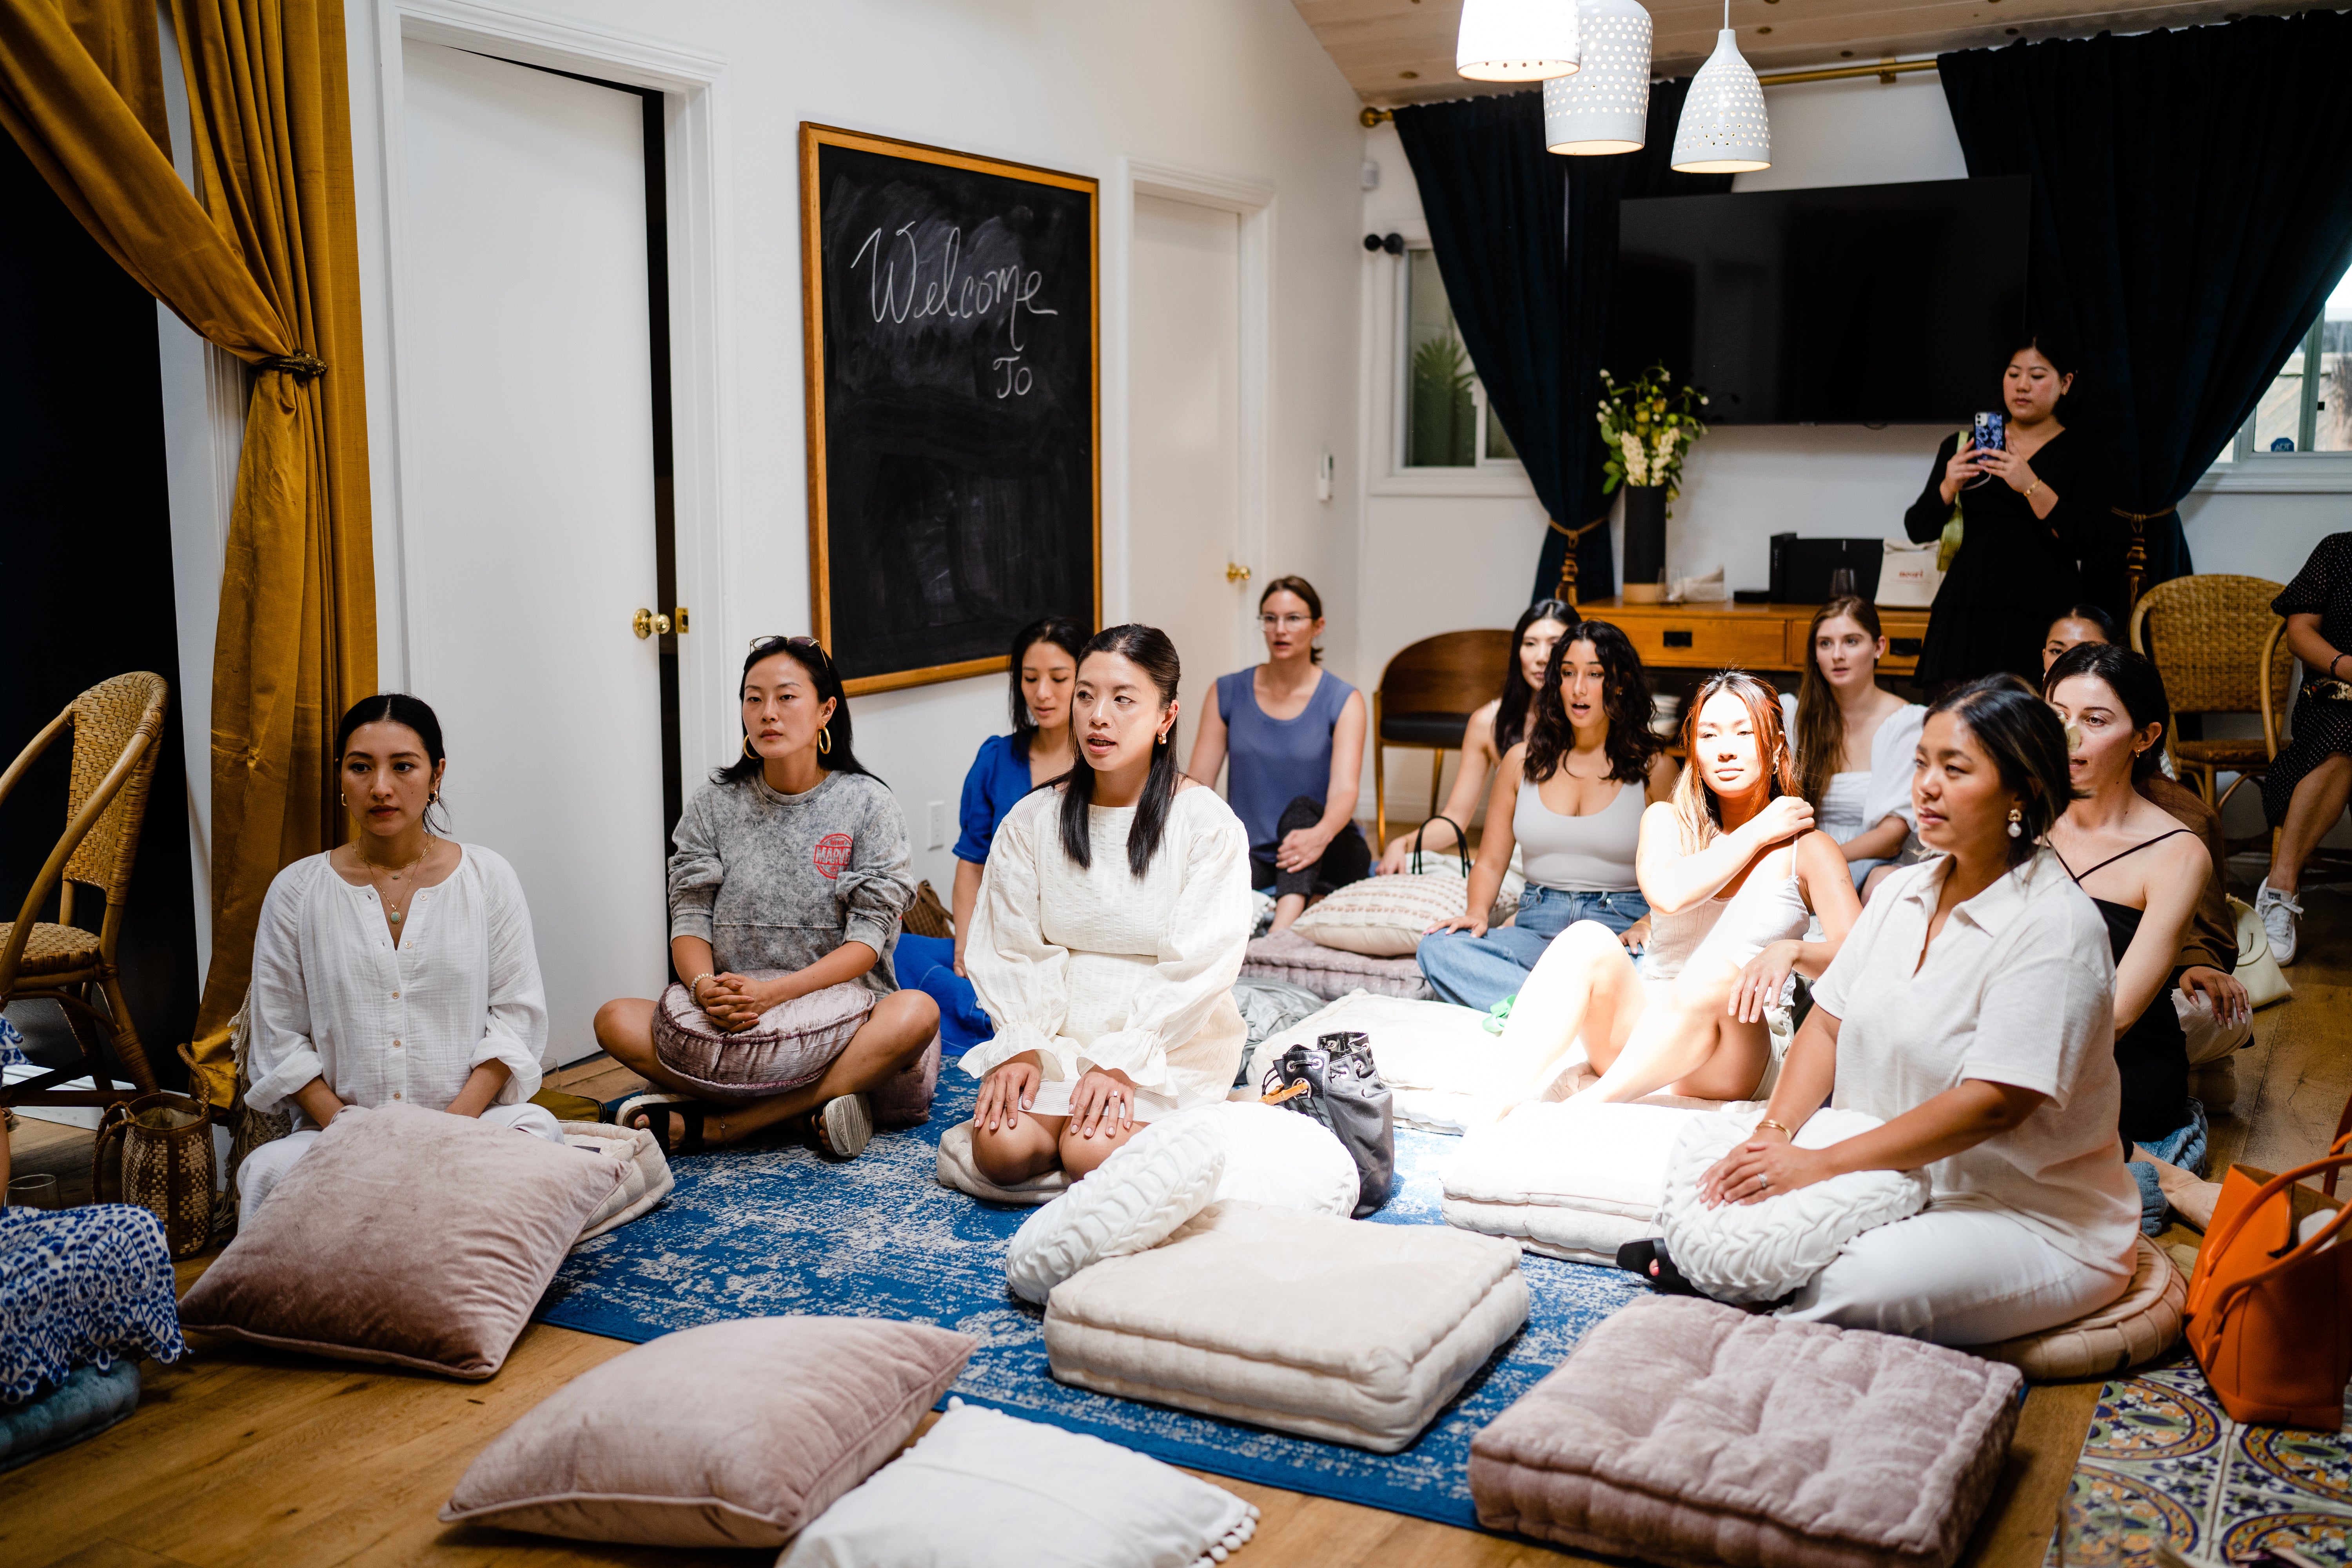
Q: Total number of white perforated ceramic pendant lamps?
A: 3